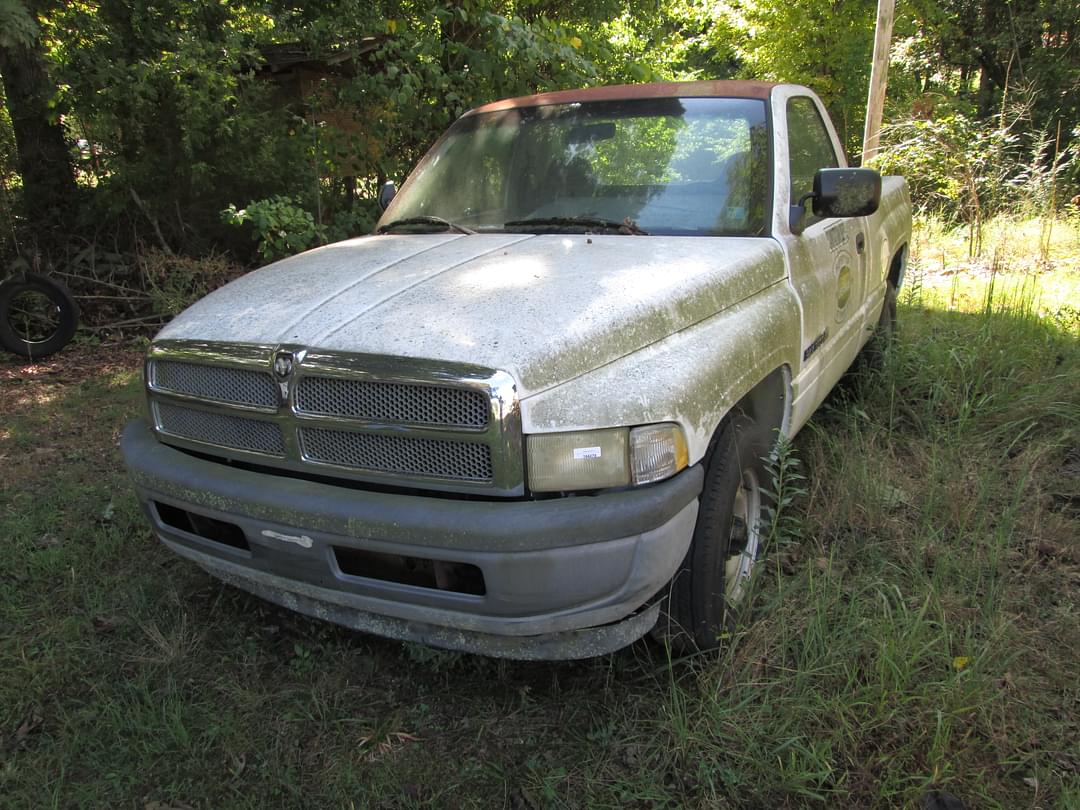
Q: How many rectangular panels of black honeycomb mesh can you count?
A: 4